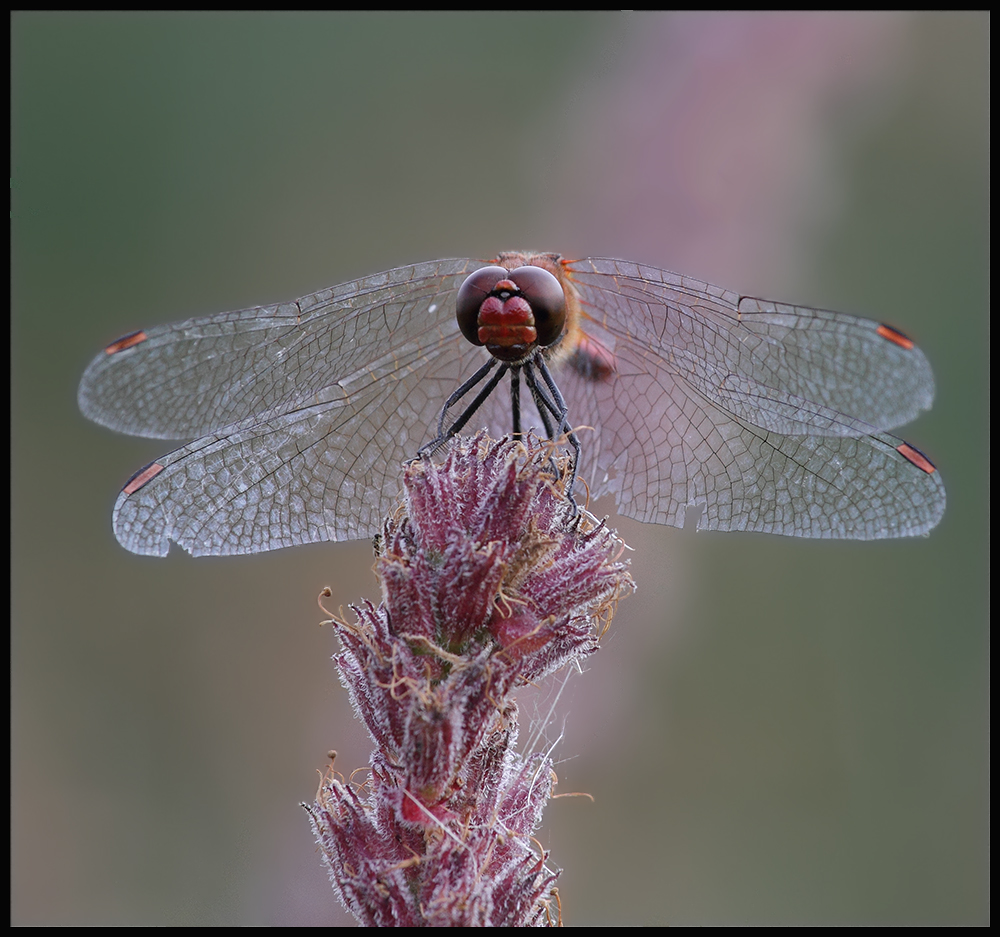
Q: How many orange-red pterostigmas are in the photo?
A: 4